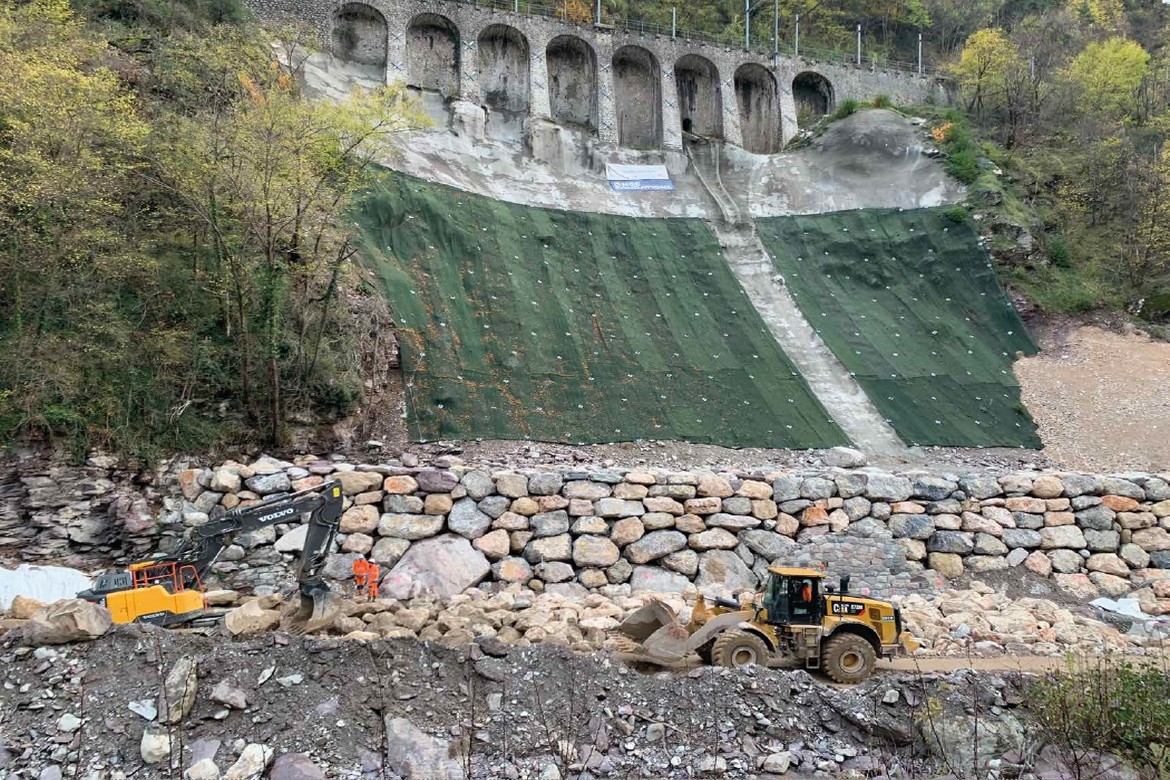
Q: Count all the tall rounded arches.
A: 8